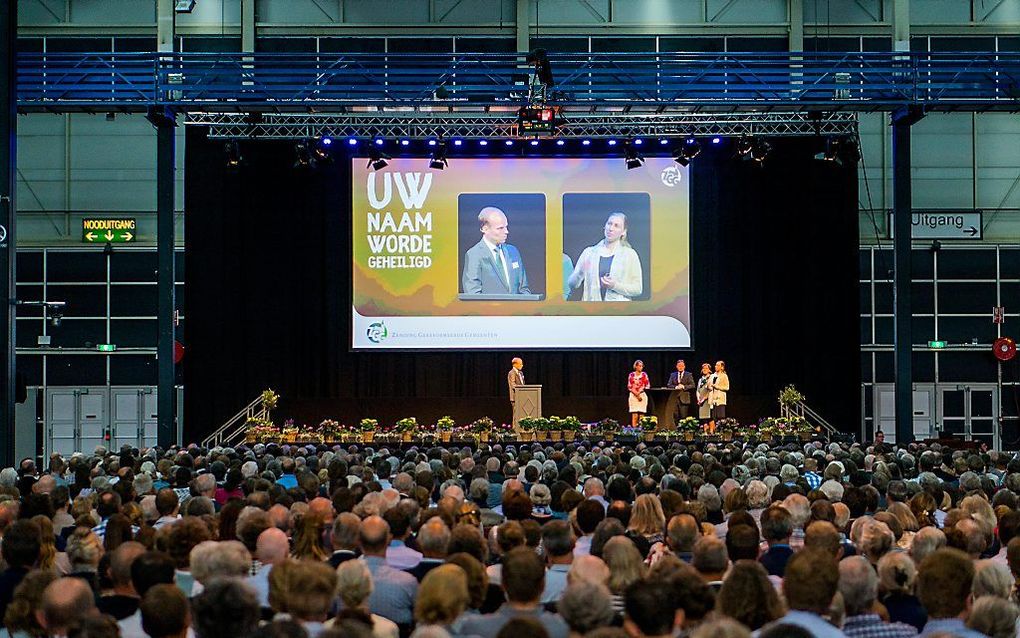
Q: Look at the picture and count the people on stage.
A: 5